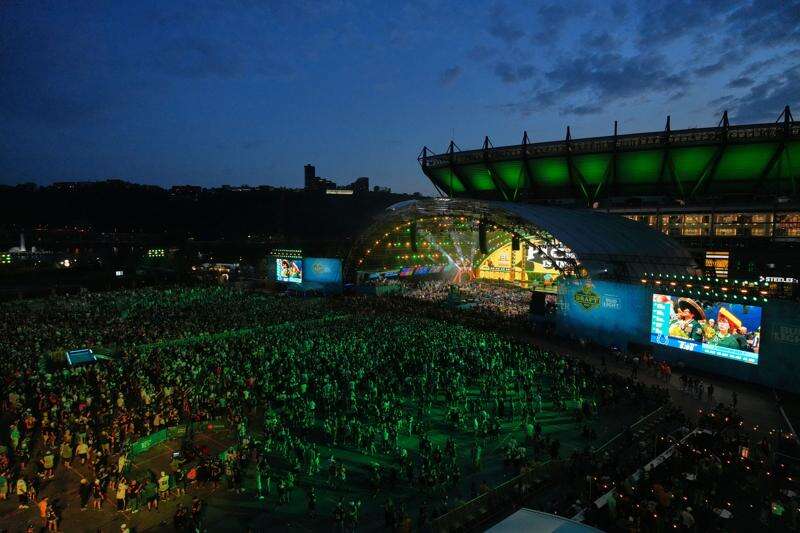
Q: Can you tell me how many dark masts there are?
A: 9